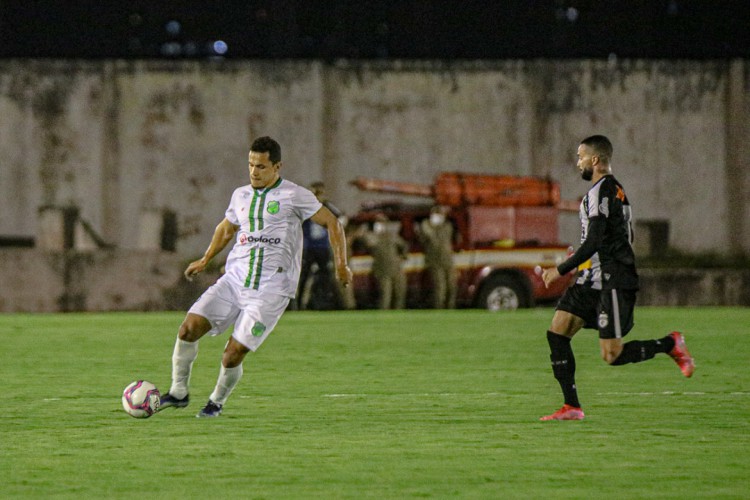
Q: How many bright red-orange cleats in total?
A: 2